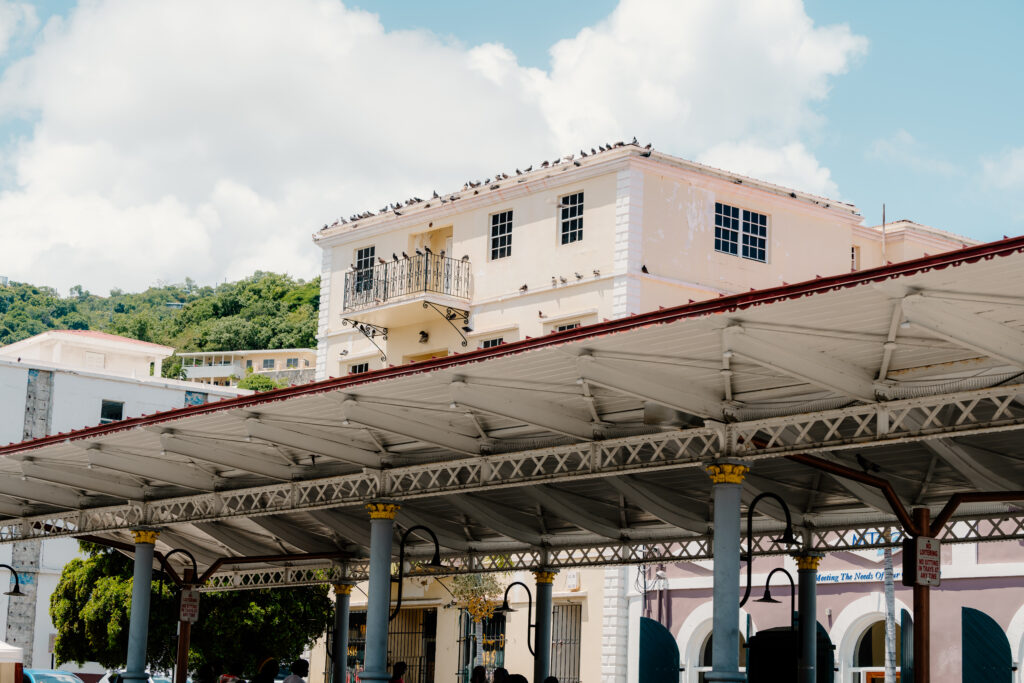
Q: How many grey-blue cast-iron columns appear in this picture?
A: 6